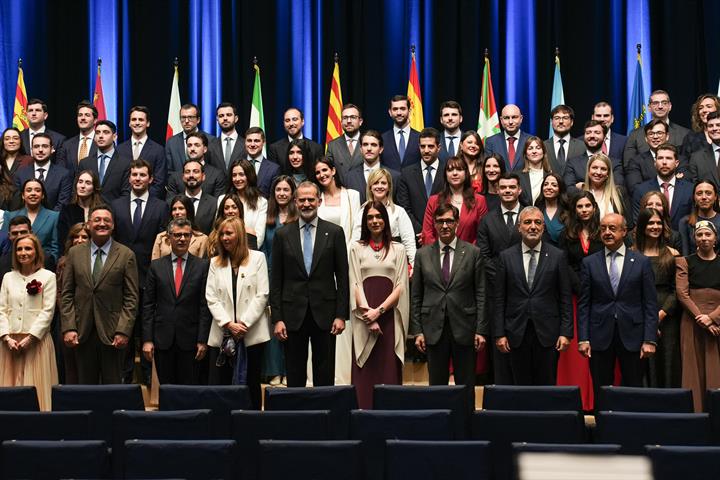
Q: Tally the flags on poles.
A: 9